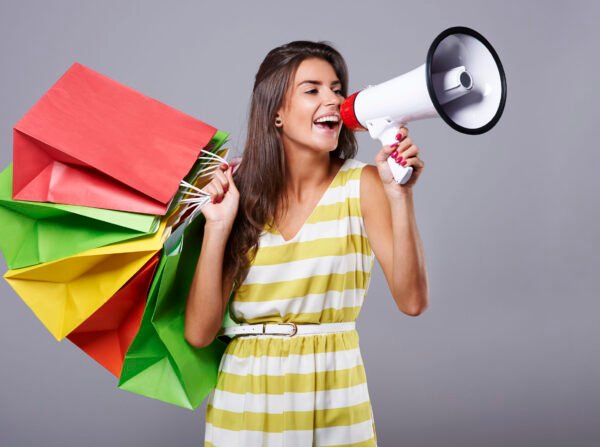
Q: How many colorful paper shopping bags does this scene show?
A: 5